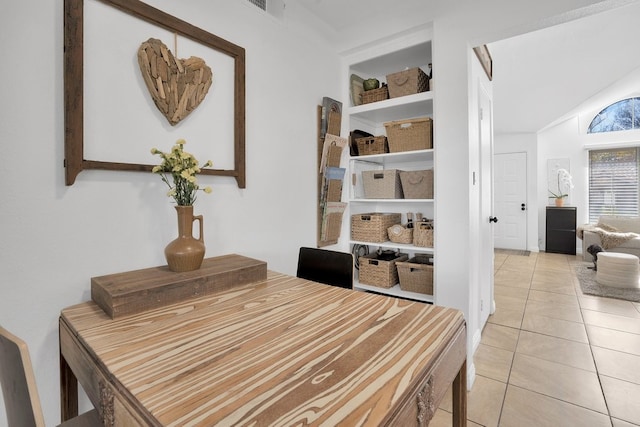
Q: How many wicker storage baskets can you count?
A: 11